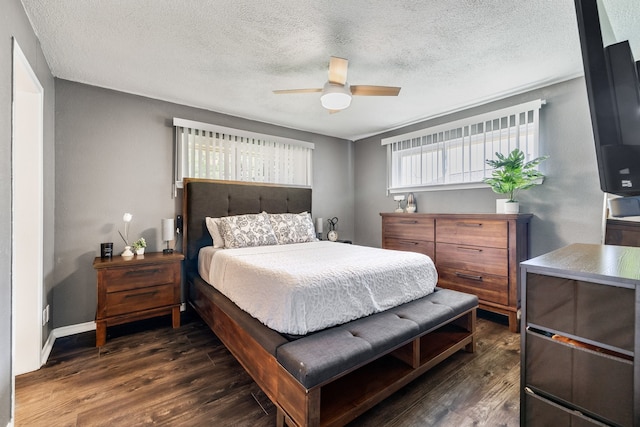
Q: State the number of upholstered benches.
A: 1